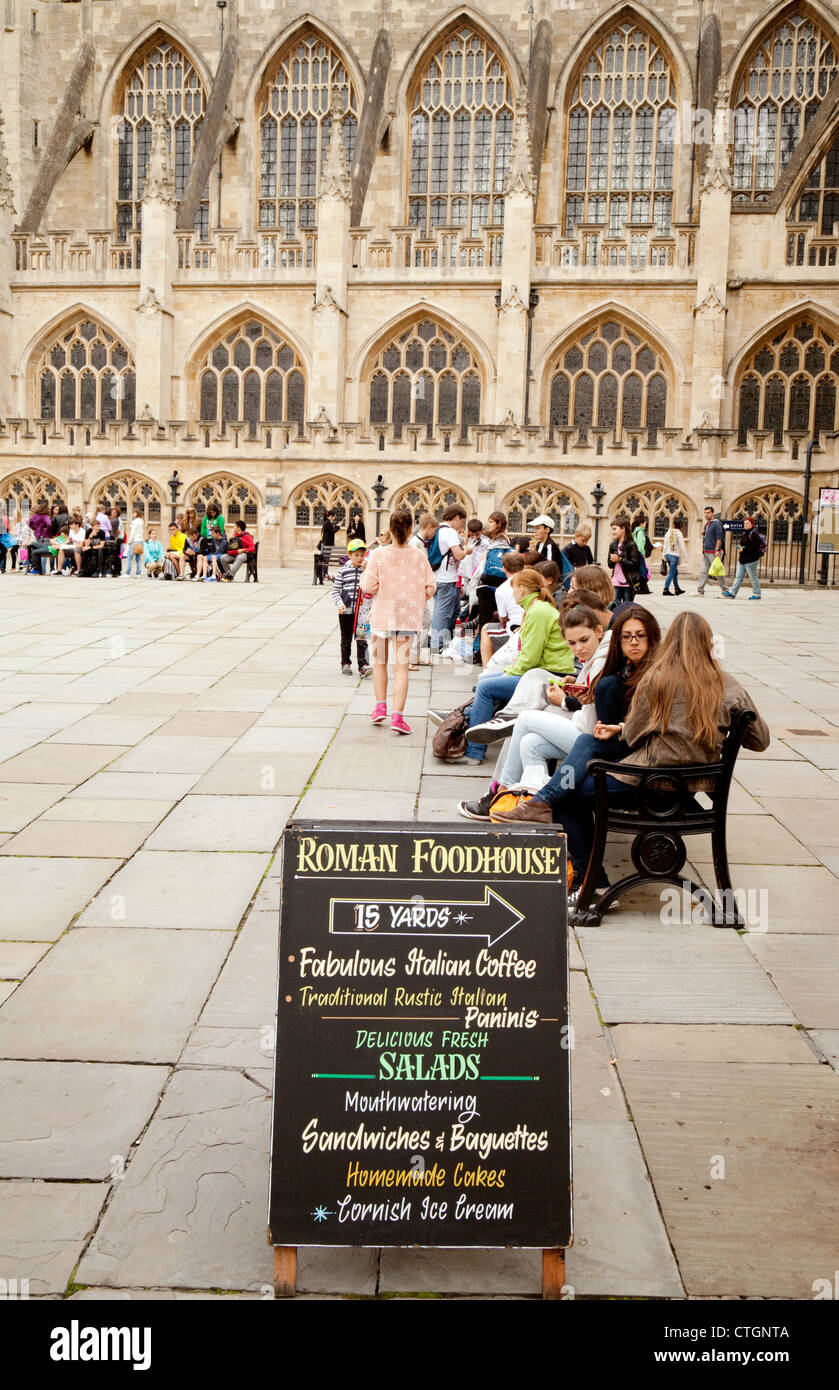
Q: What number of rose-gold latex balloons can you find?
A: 0